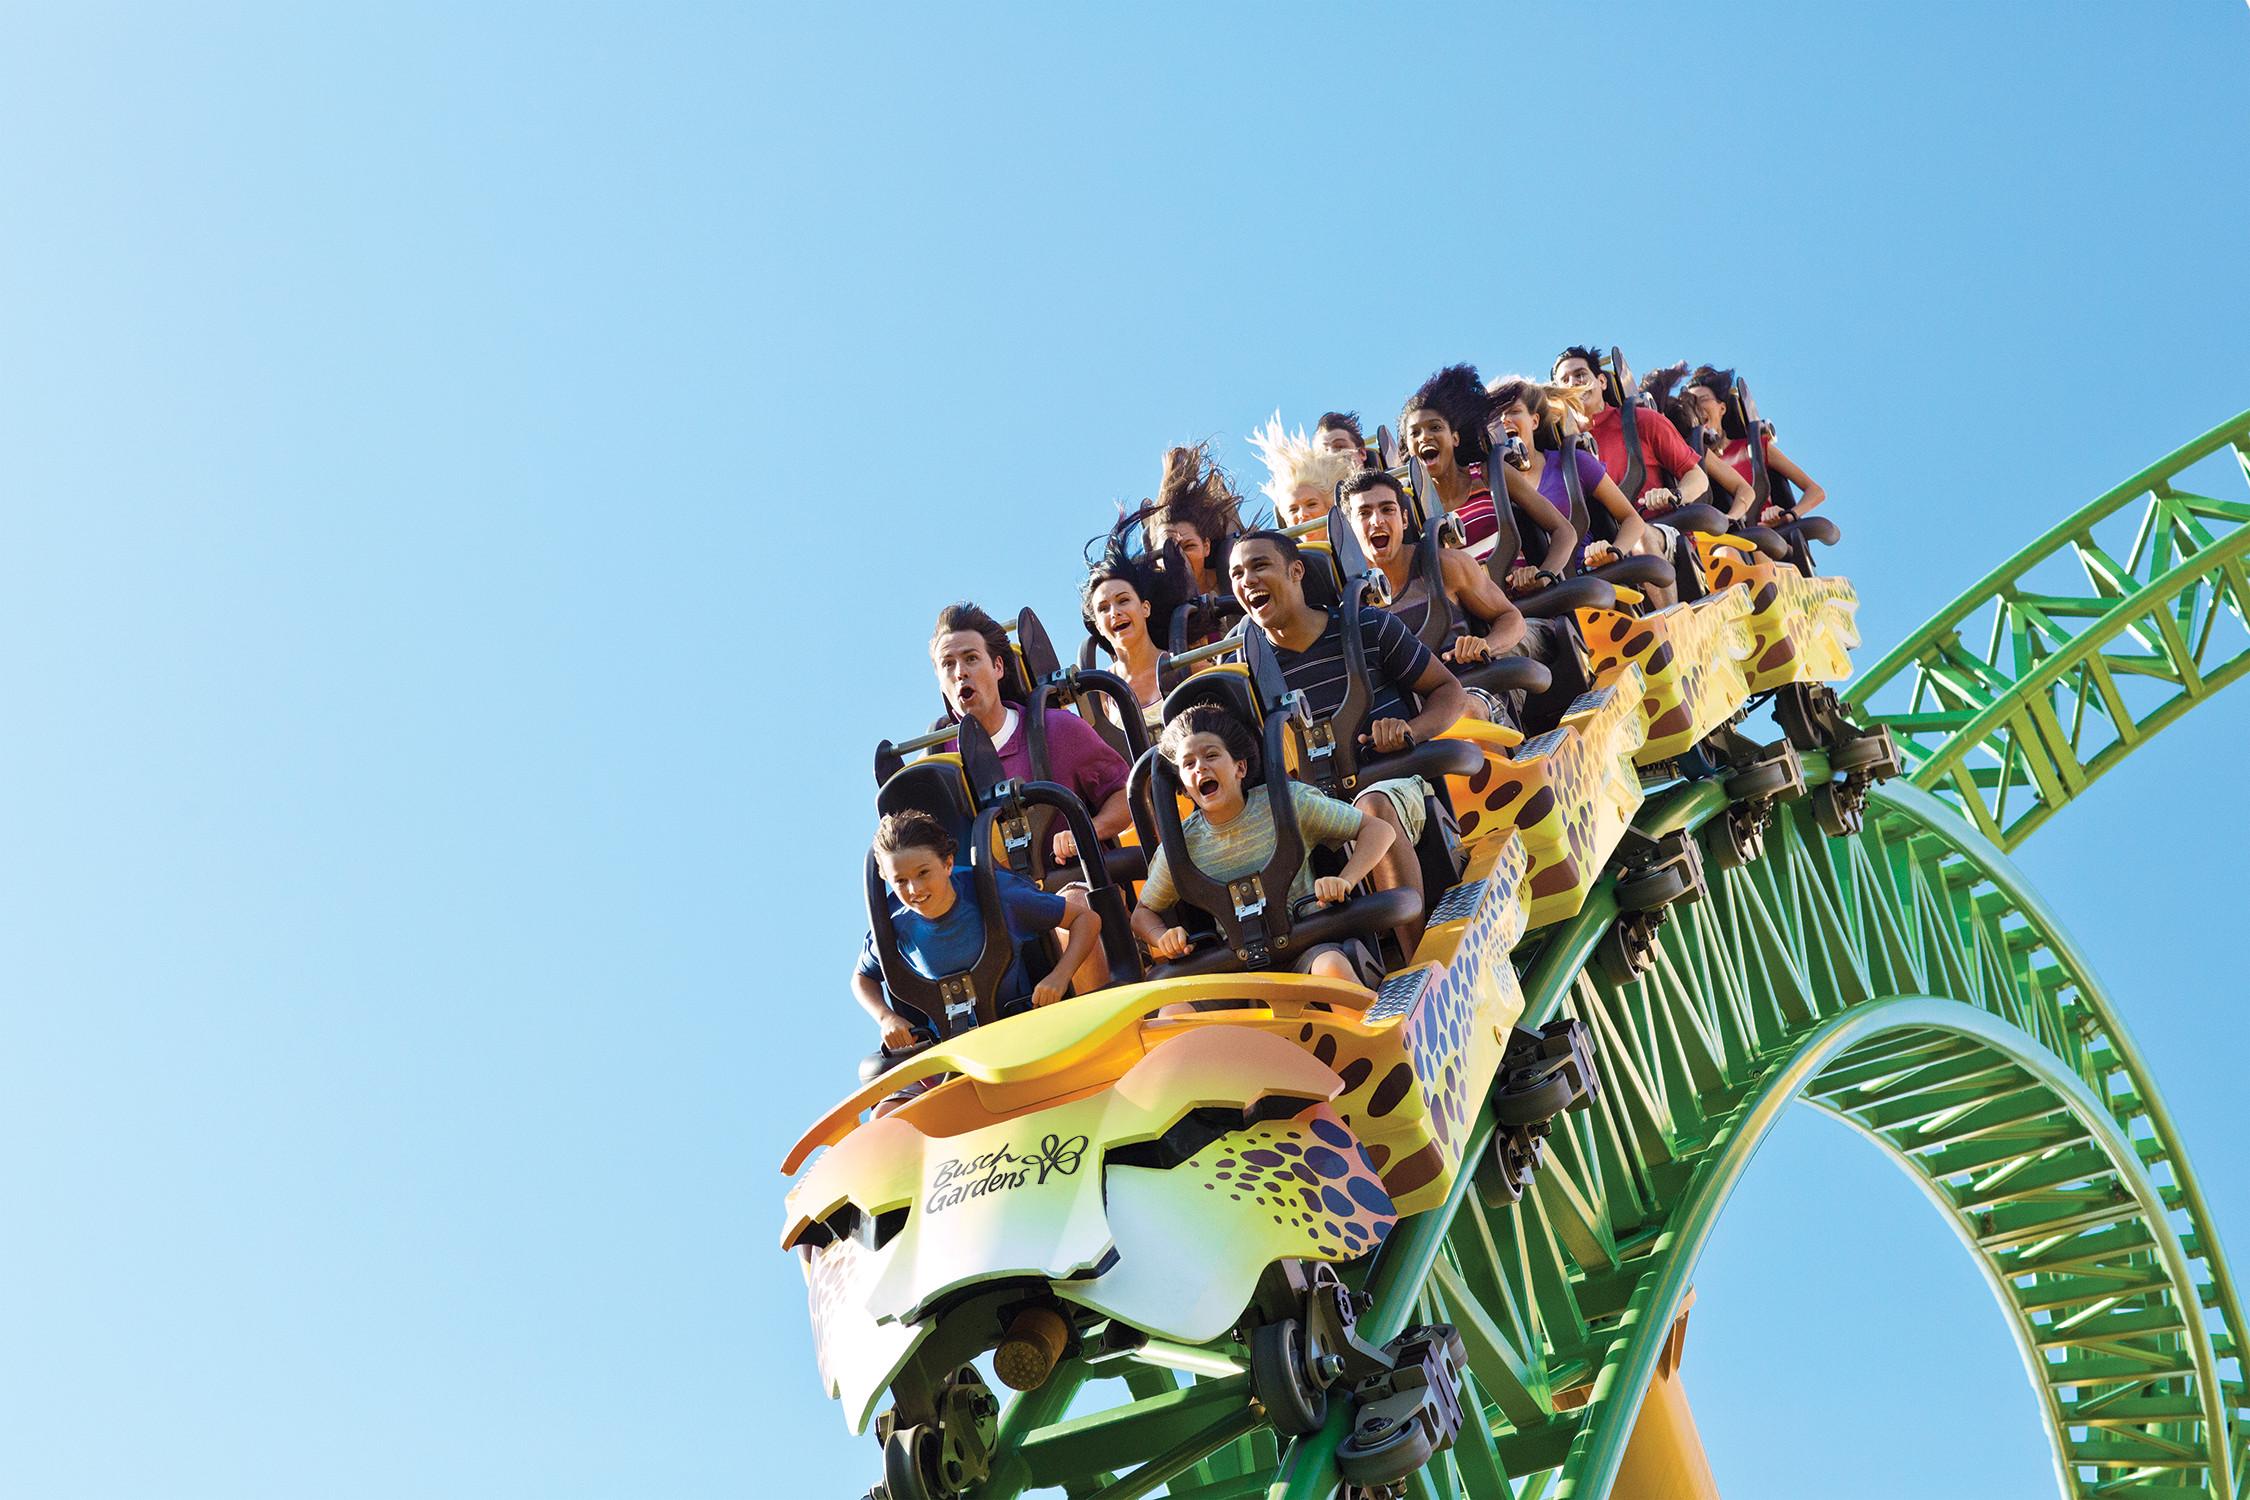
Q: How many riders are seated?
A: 14